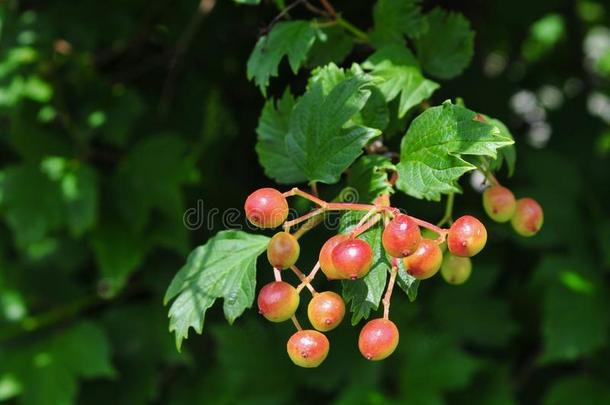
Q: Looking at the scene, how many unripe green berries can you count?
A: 1